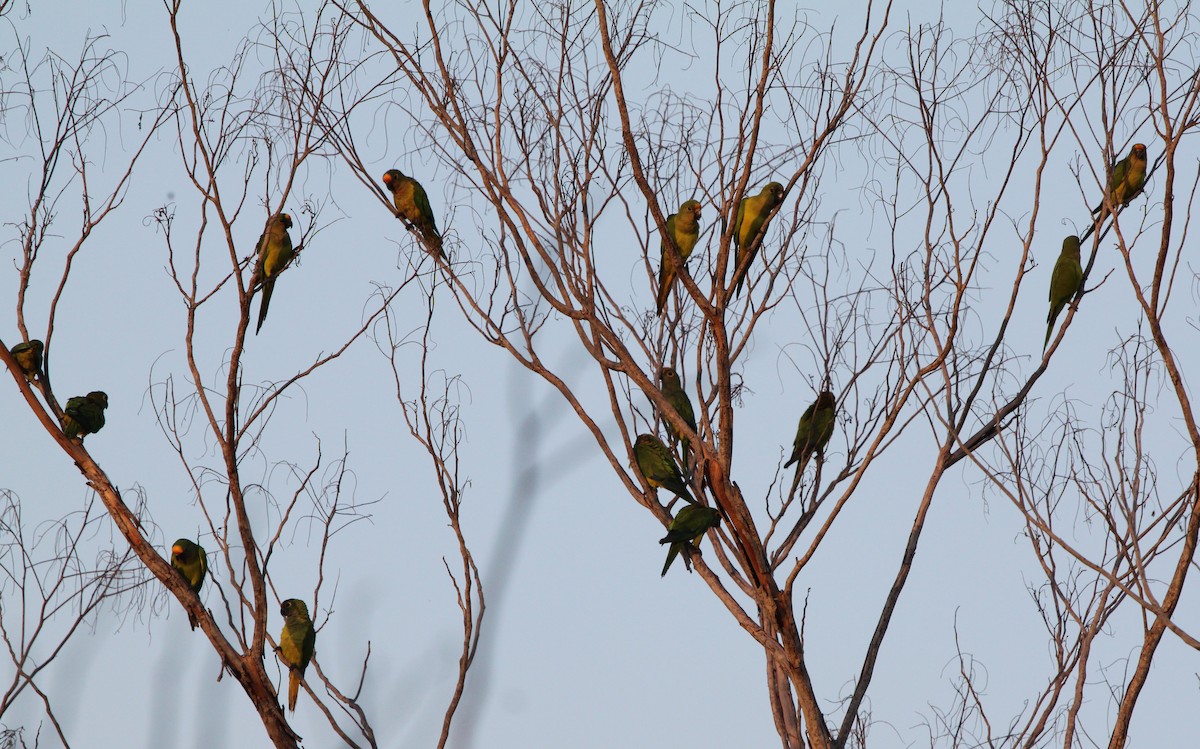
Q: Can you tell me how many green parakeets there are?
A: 14